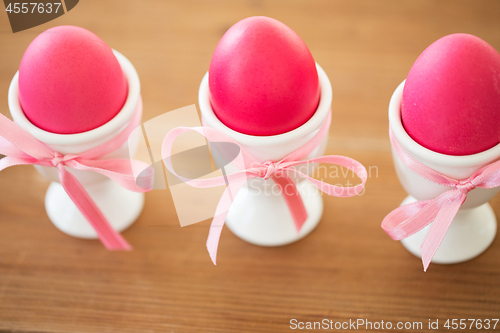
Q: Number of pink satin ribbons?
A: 3